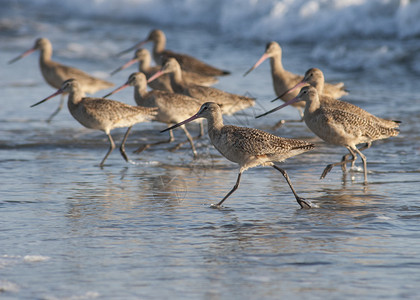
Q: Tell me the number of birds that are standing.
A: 10